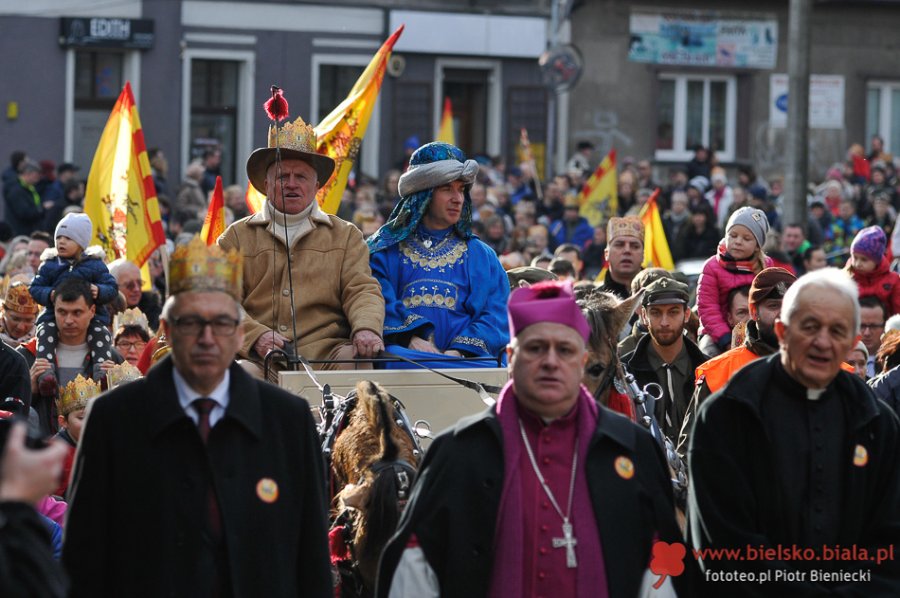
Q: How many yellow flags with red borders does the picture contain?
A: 6